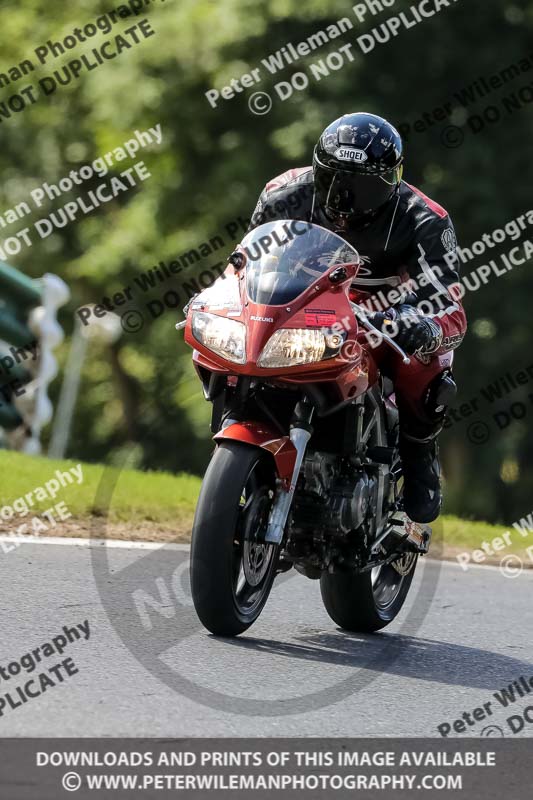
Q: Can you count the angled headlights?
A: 2